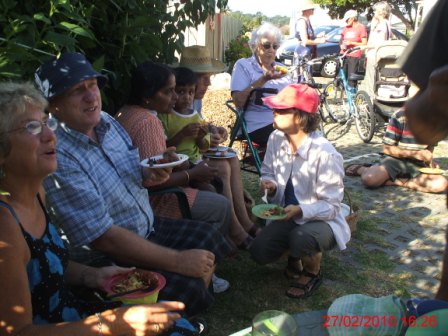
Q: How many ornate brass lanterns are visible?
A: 0